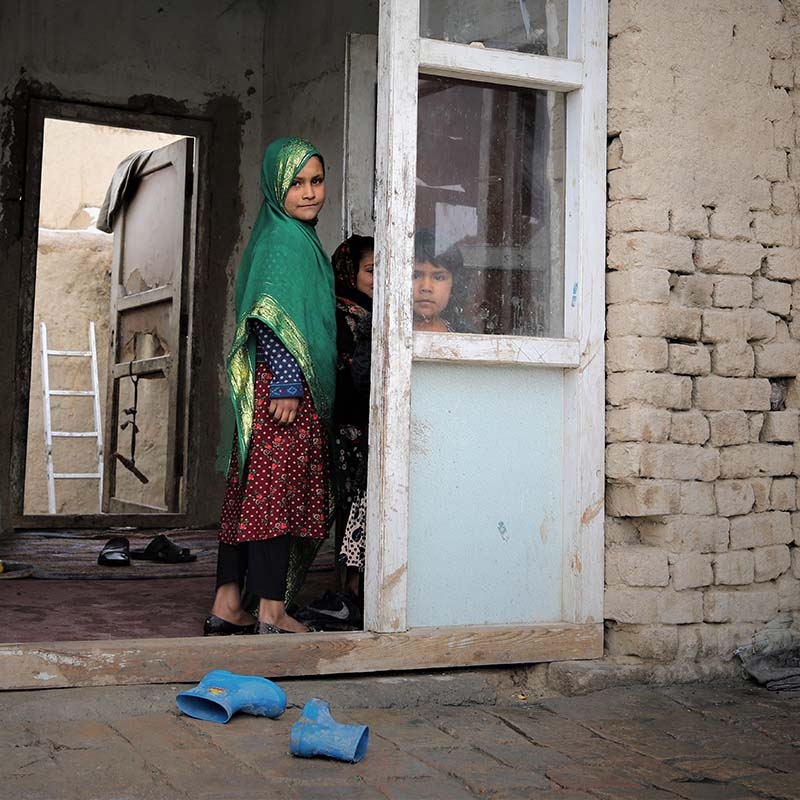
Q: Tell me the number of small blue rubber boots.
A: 2